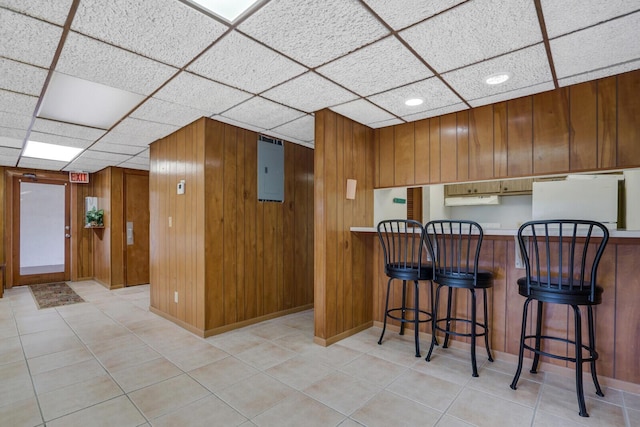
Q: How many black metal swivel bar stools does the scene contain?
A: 3